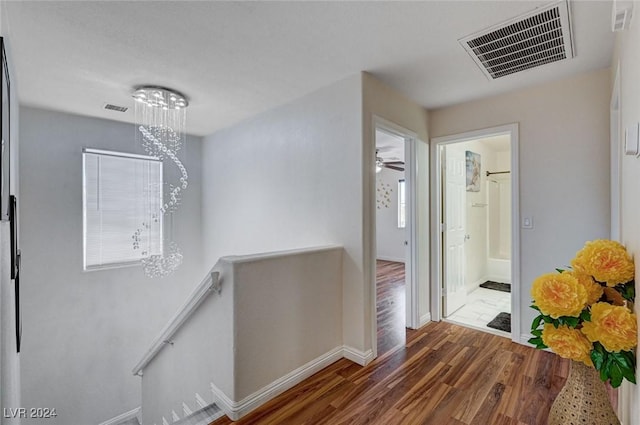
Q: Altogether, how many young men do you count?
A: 0